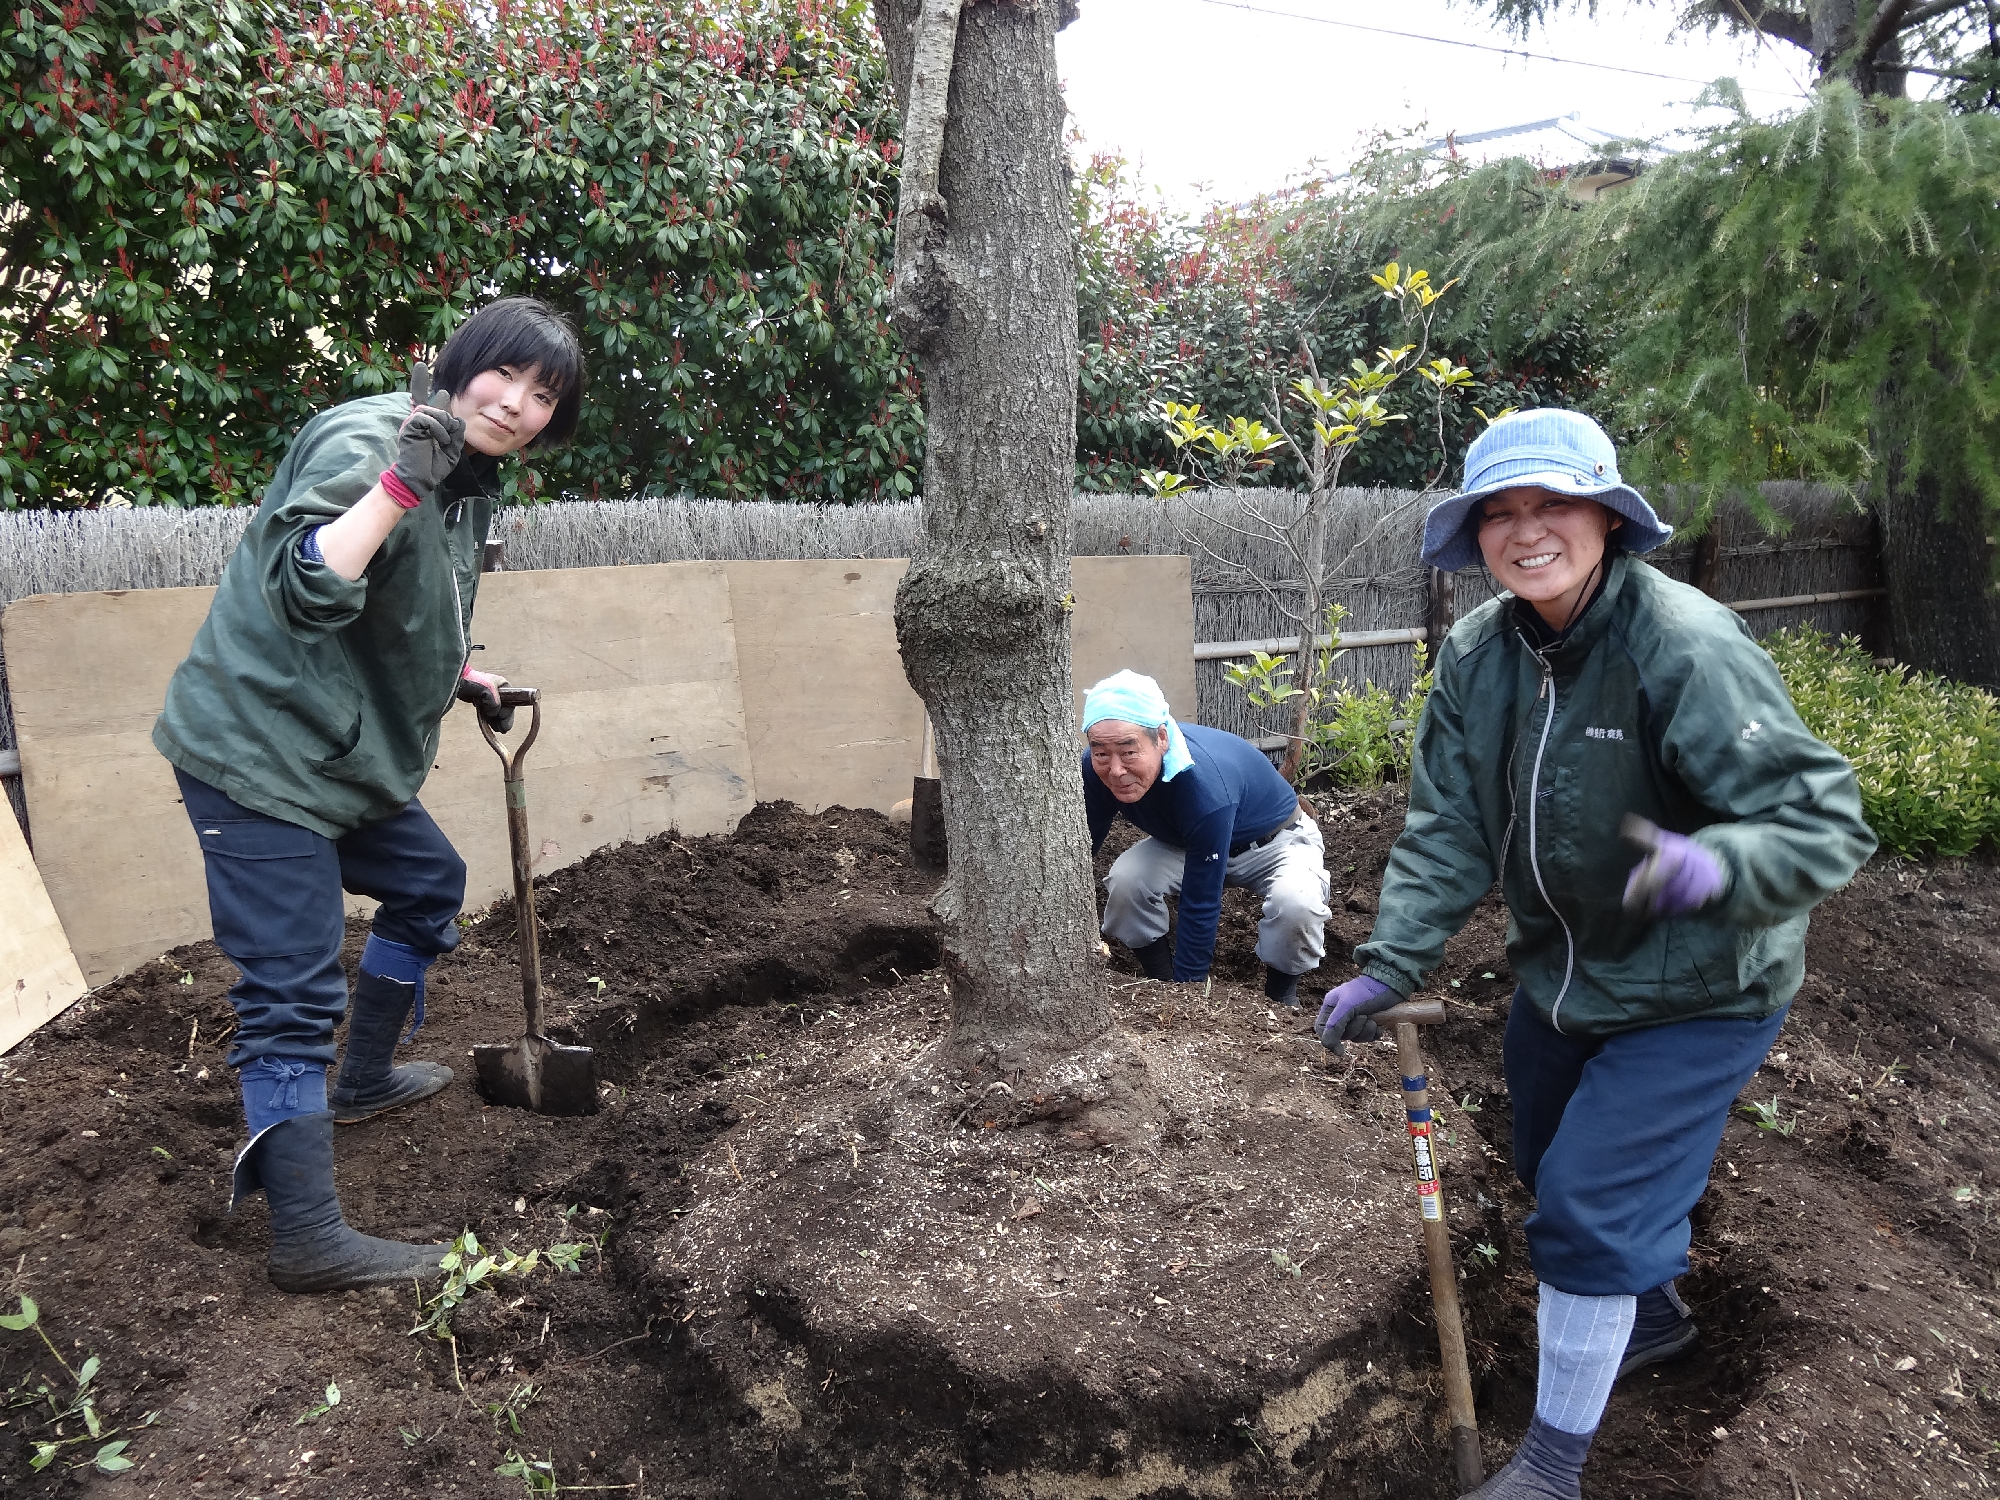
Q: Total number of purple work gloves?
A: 2